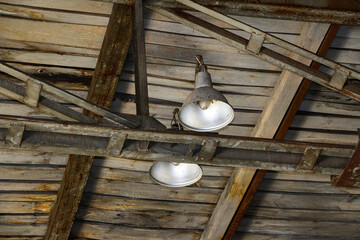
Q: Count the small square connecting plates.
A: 7